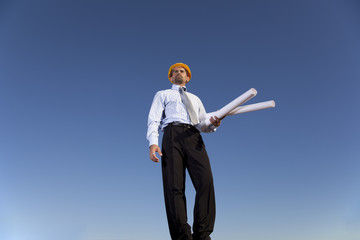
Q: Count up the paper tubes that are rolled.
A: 2